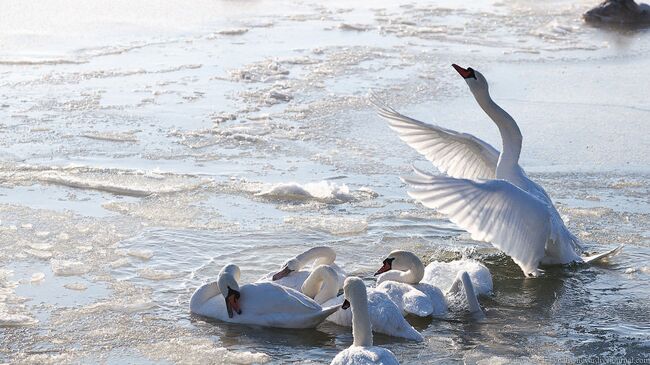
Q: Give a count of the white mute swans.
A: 7